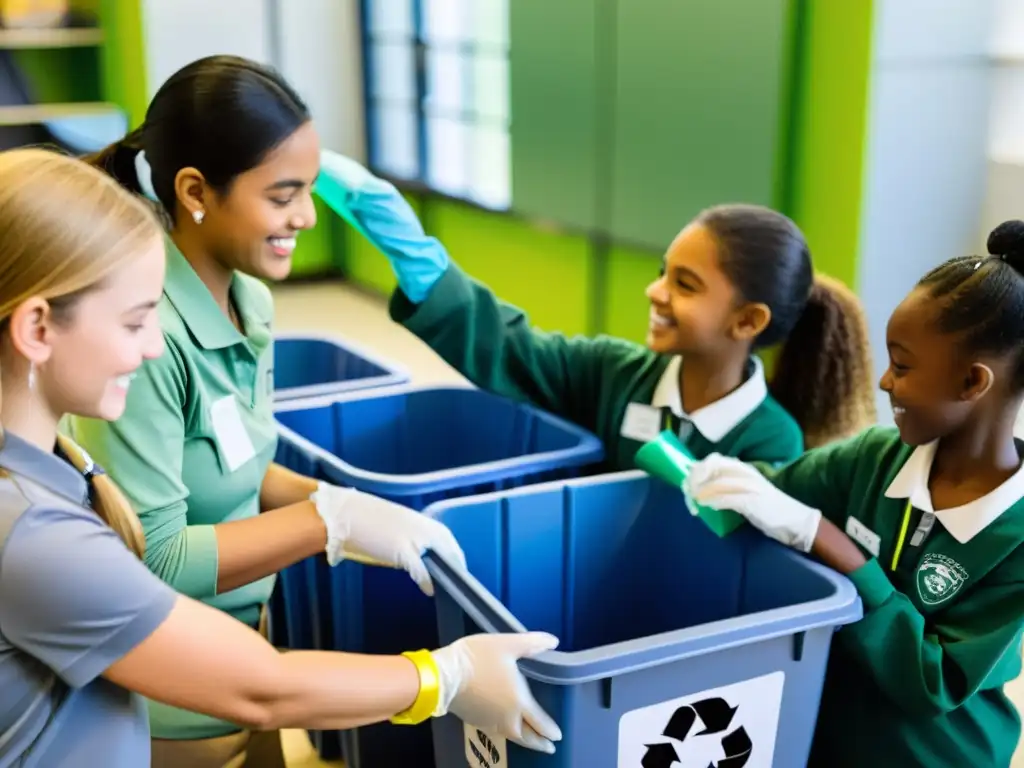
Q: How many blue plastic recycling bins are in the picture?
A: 3